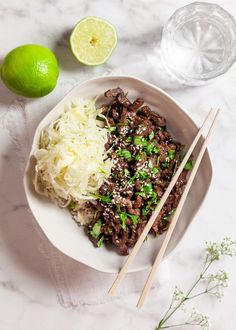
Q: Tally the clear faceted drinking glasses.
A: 1